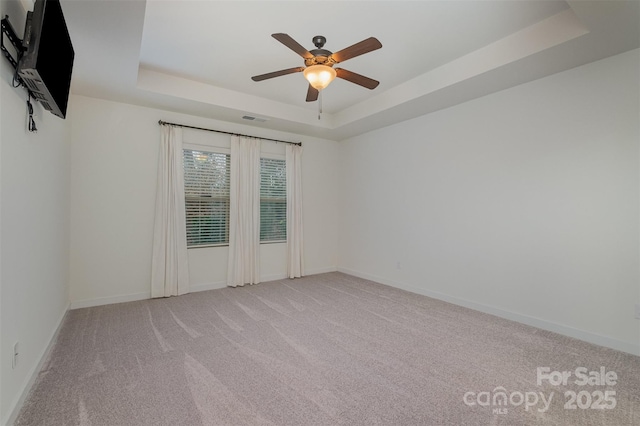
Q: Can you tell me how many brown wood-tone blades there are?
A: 5